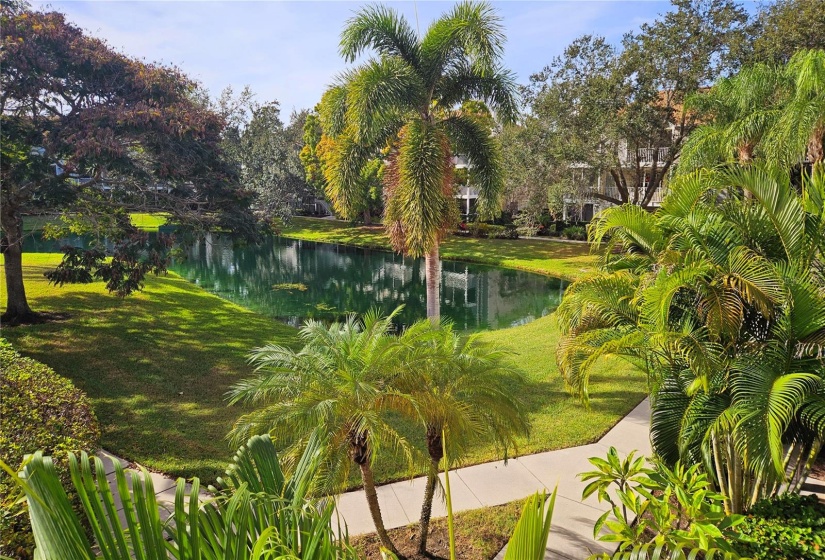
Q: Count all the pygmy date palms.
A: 2